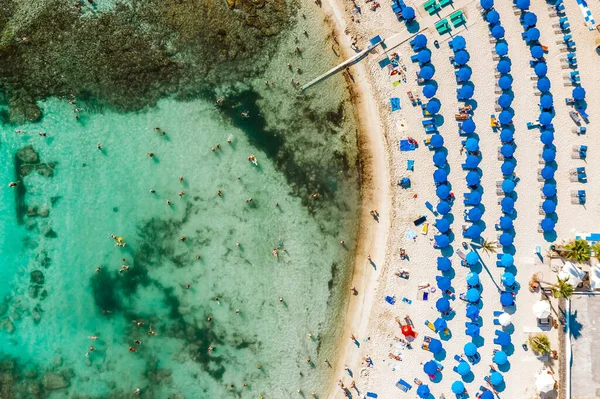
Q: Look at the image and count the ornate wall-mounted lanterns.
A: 0